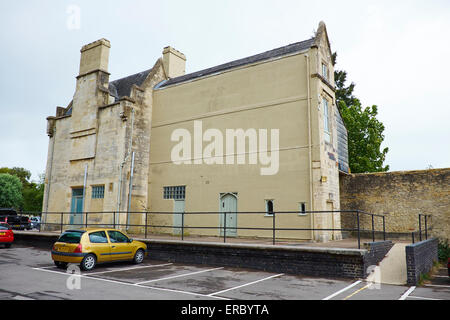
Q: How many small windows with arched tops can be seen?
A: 2